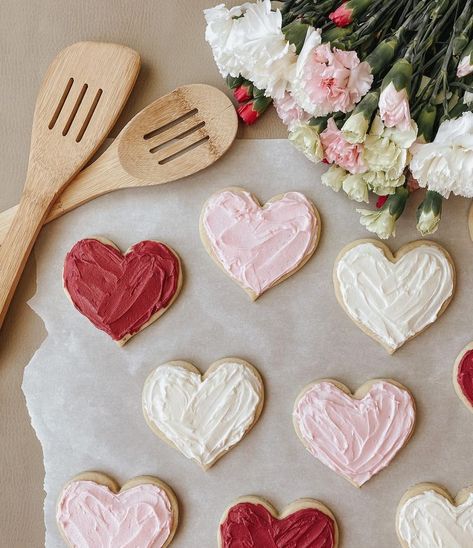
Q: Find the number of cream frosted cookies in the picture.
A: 3